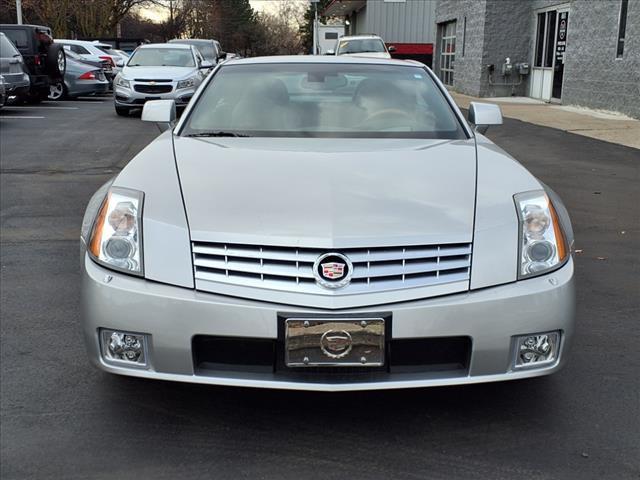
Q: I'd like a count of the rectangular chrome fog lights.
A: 2